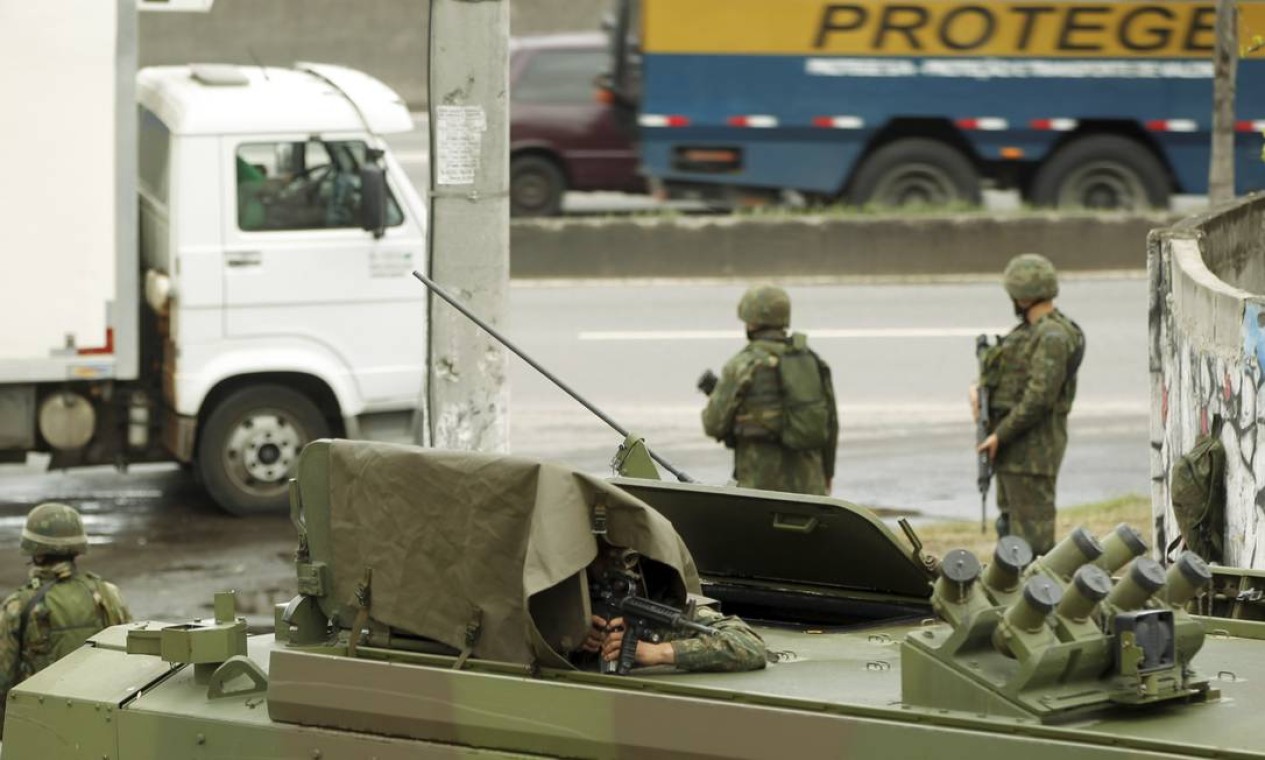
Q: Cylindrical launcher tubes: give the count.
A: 8